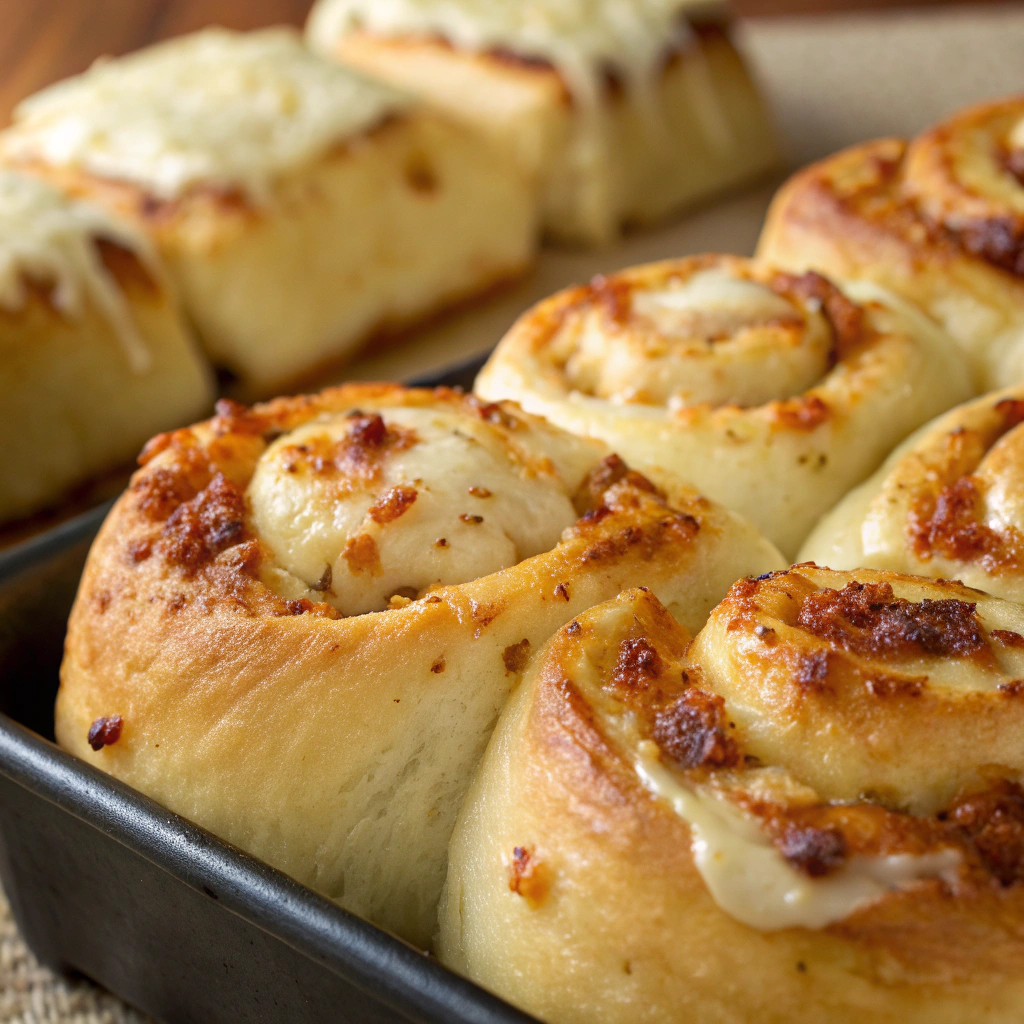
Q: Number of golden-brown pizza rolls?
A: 5